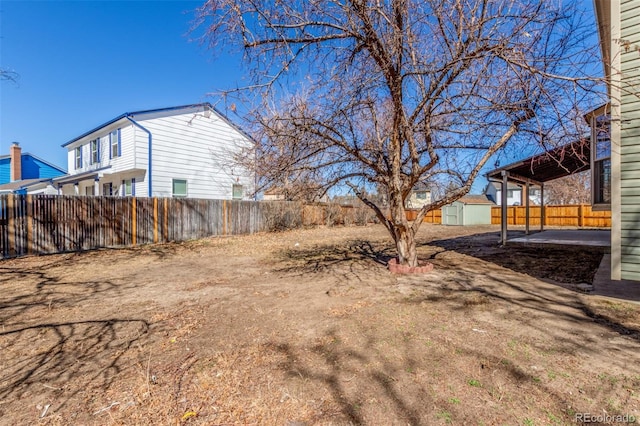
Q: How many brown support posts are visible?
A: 3